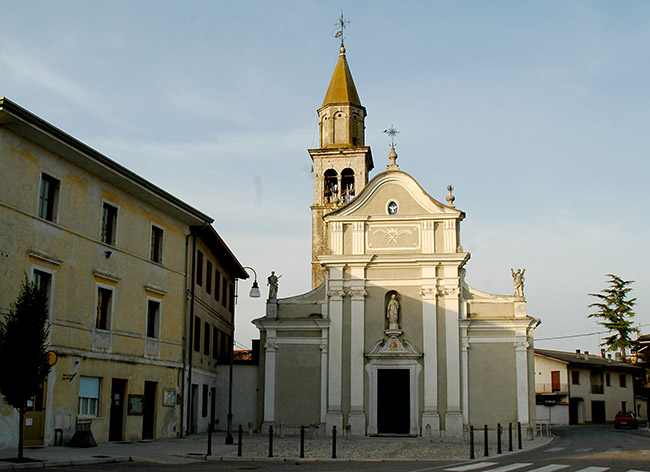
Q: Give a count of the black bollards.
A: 10